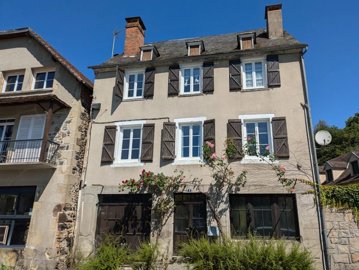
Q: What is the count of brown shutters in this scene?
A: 12